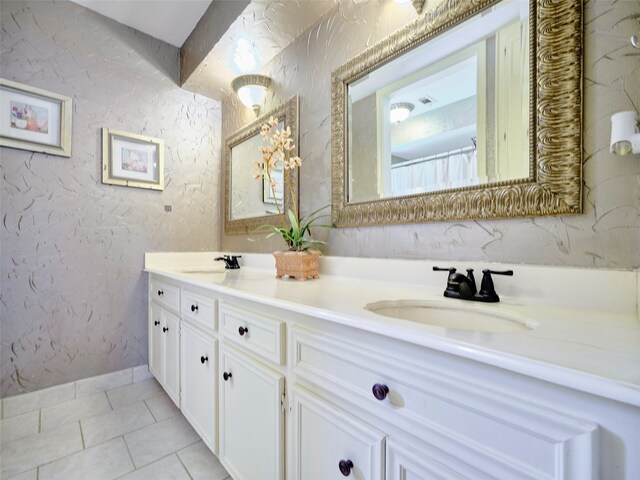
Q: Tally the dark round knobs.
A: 9